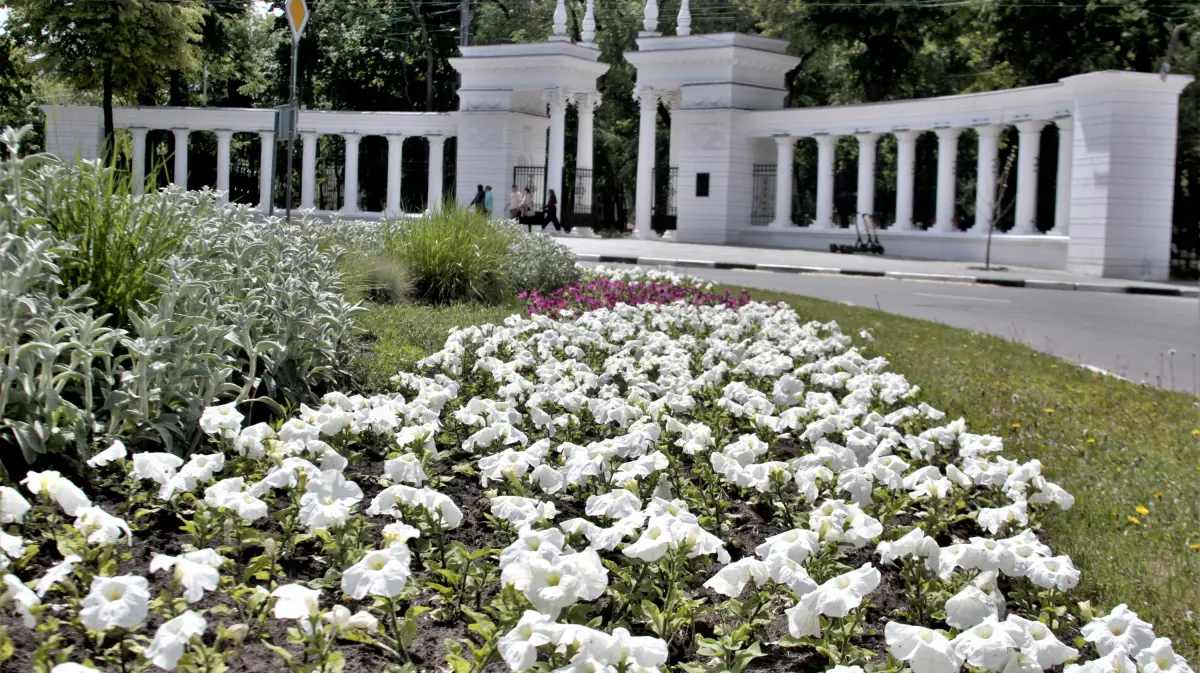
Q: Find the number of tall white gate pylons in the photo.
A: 2